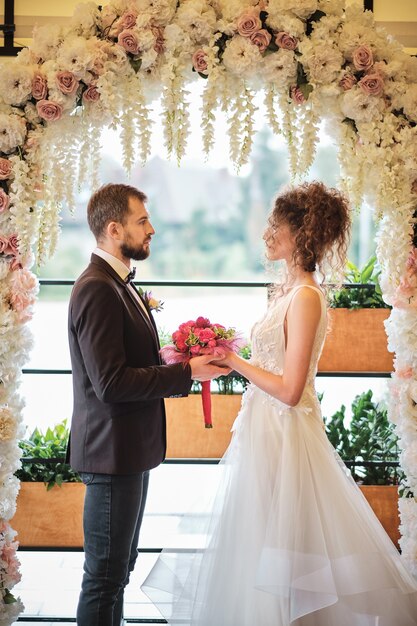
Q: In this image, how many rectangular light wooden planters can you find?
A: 4